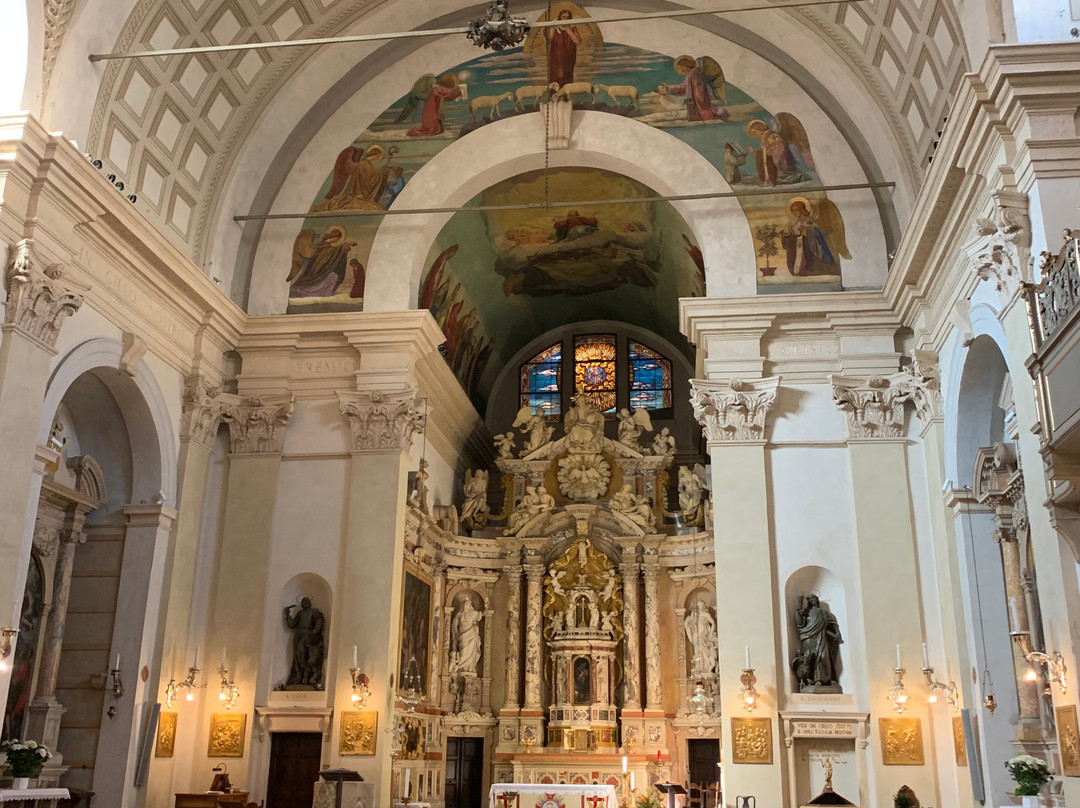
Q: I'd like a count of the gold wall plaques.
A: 7